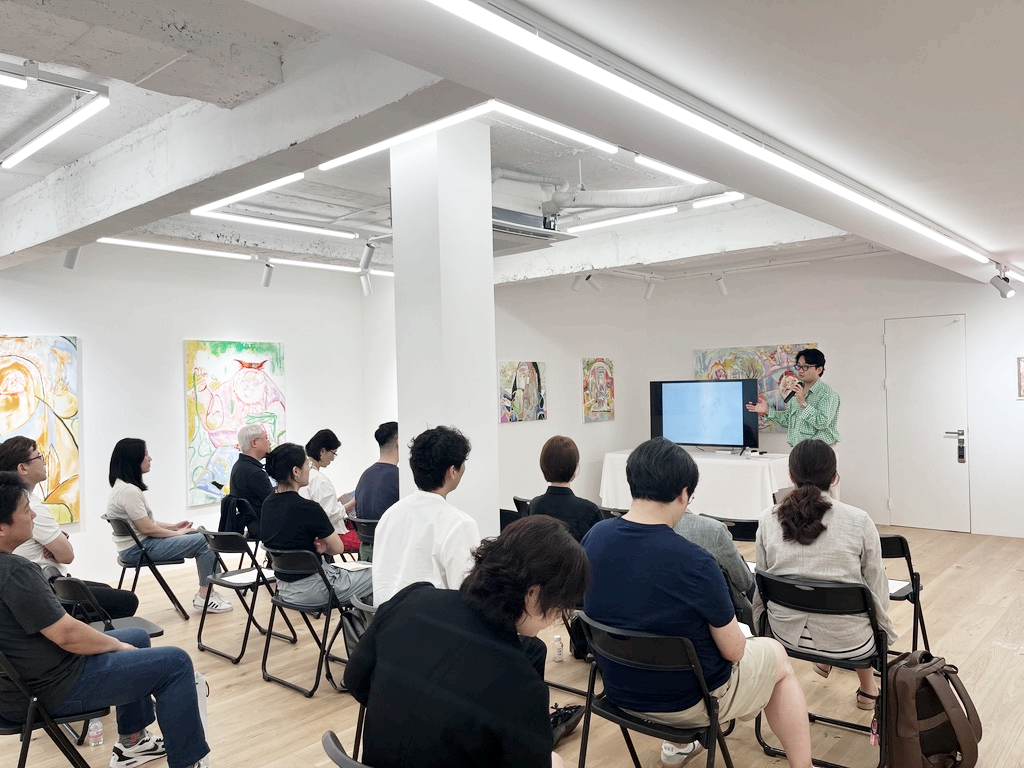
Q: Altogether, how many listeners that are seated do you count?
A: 13